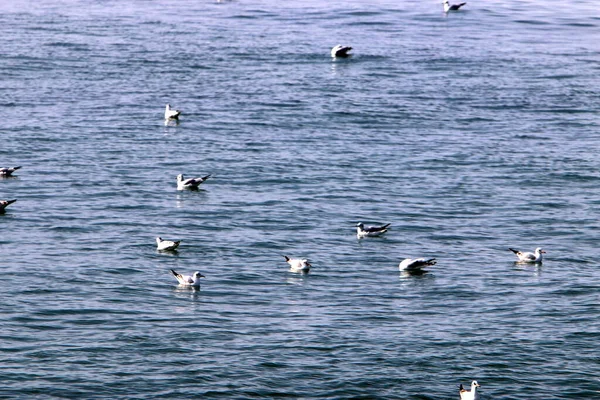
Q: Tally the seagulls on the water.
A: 13